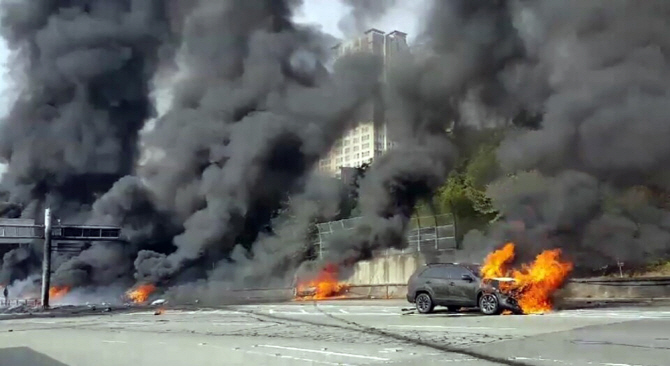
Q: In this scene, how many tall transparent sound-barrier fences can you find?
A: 1